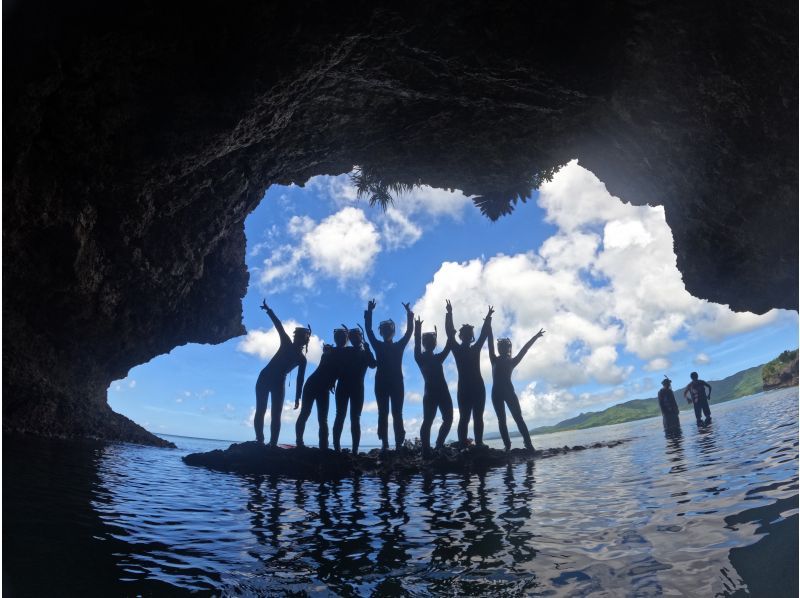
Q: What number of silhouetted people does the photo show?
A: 9